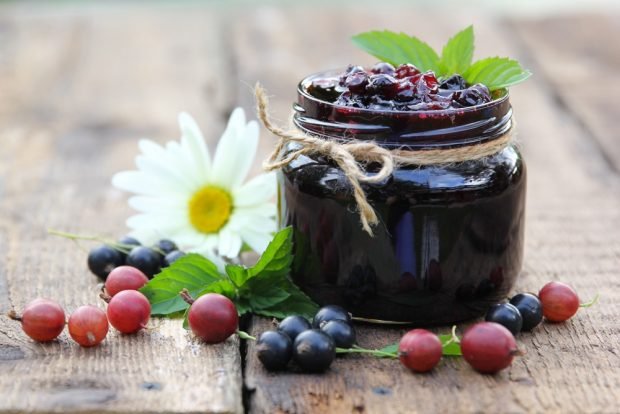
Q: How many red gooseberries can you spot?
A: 8